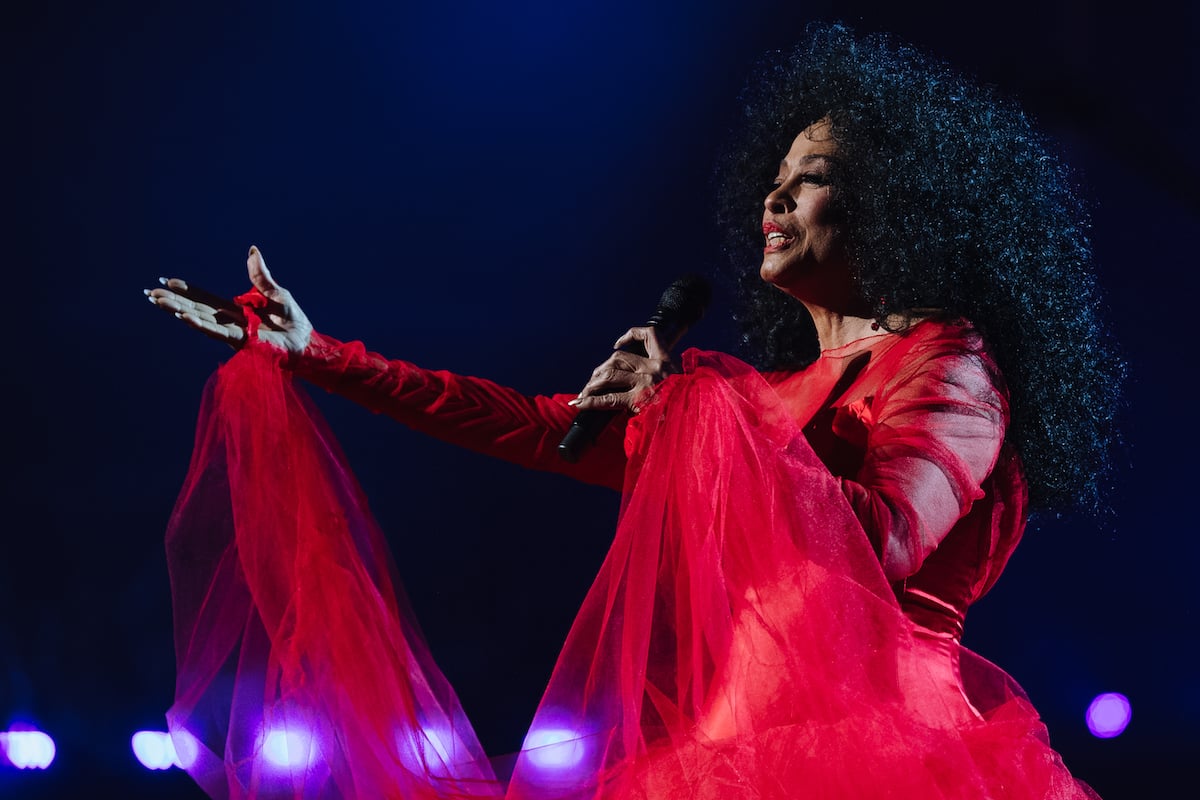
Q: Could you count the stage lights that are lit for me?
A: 6